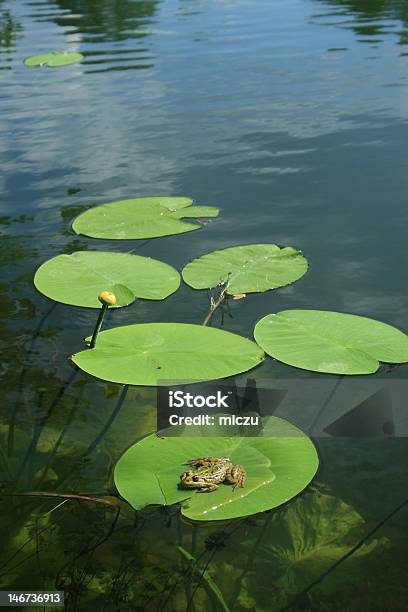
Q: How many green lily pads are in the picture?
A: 7